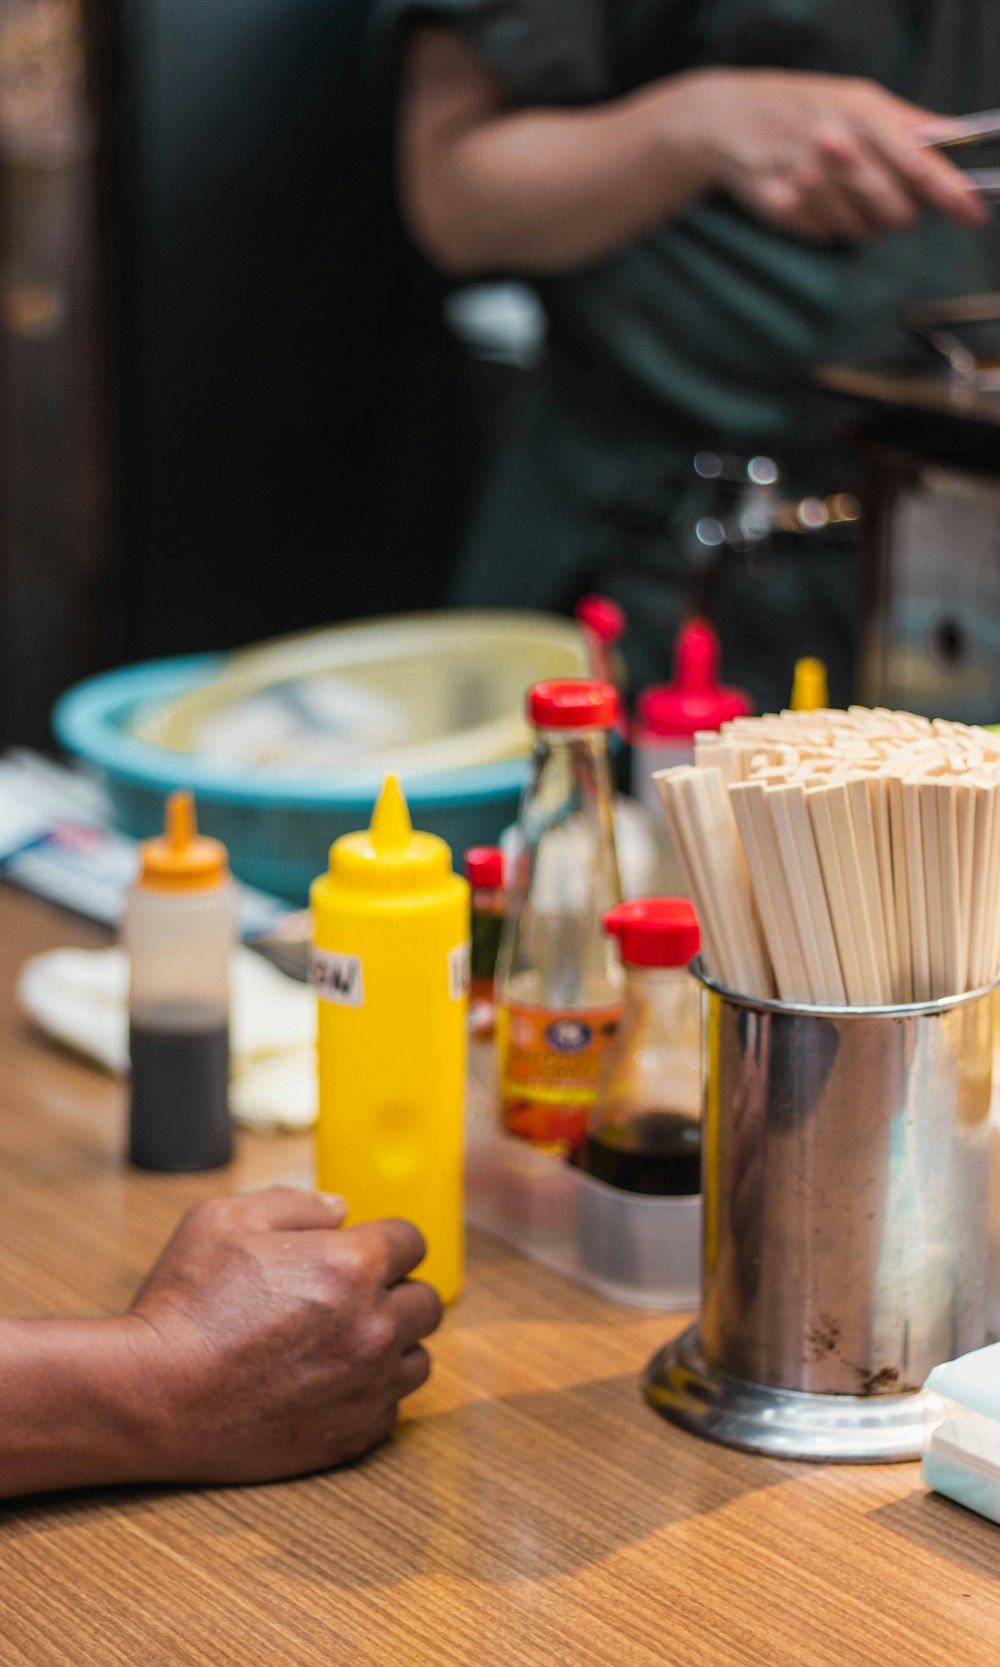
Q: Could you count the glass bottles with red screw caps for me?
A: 3